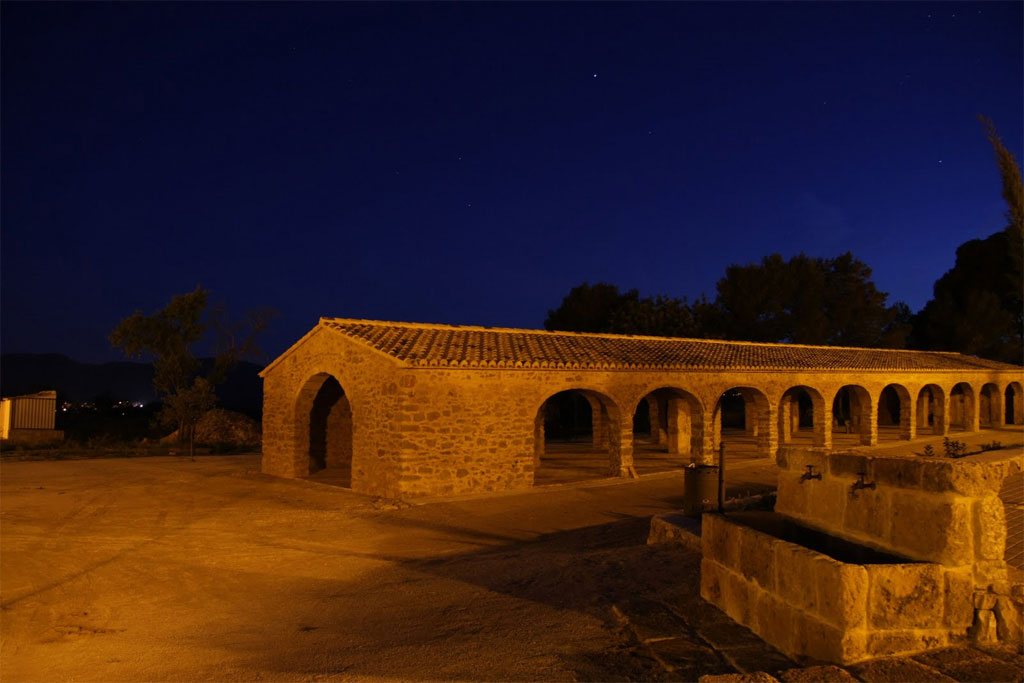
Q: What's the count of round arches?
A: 11